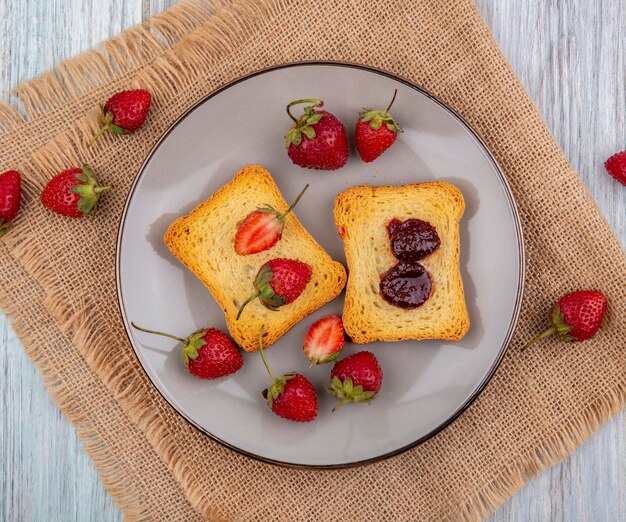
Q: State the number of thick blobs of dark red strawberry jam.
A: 2